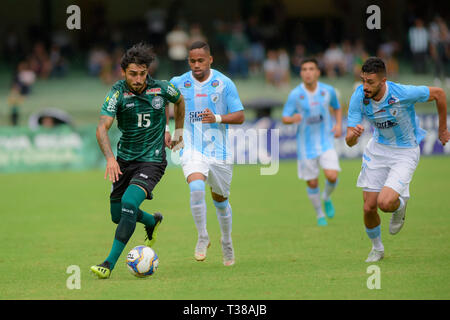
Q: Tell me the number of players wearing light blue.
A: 3